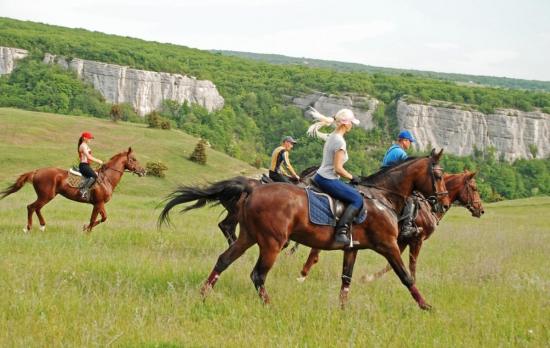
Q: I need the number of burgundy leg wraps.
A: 4